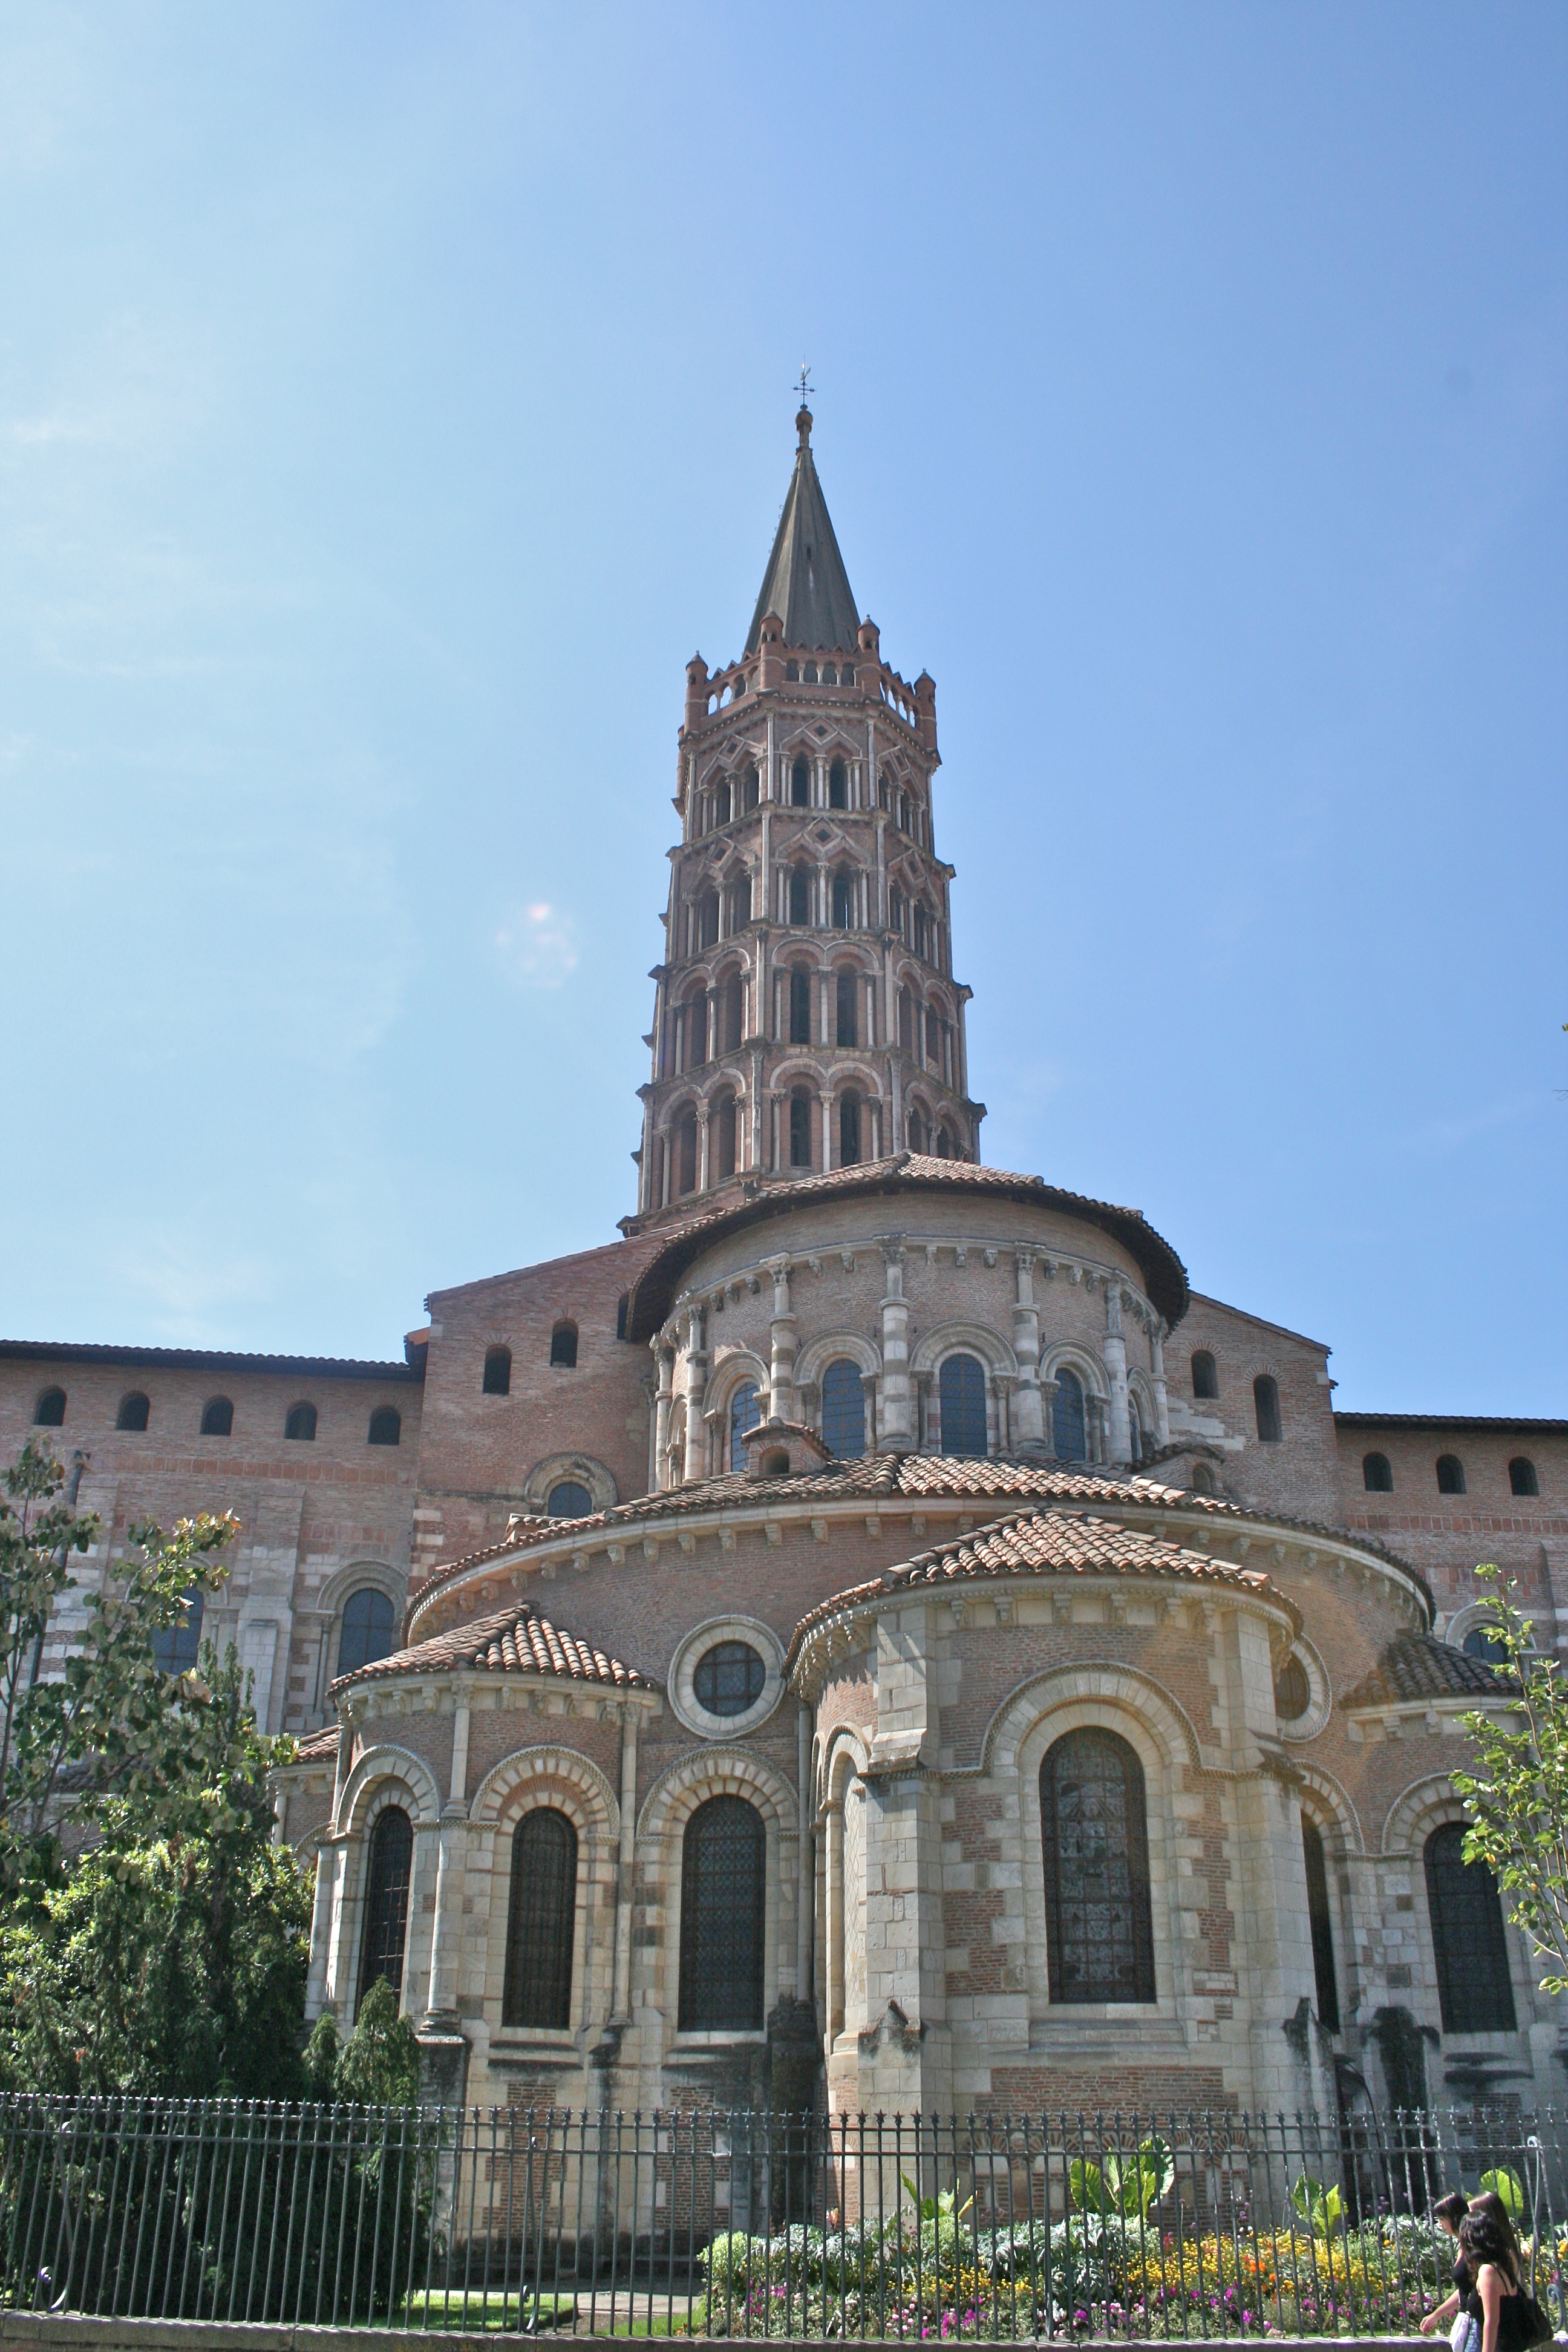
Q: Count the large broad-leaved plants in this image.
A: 4